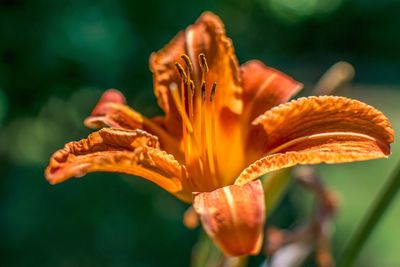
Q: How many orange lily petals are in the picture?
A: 6